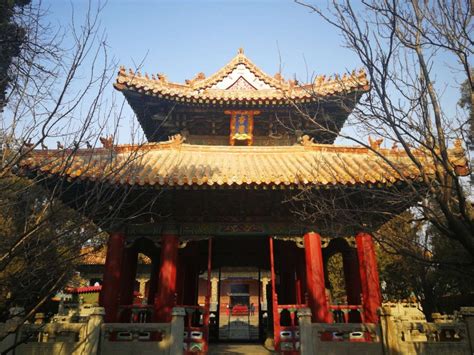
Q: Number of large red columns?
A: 4